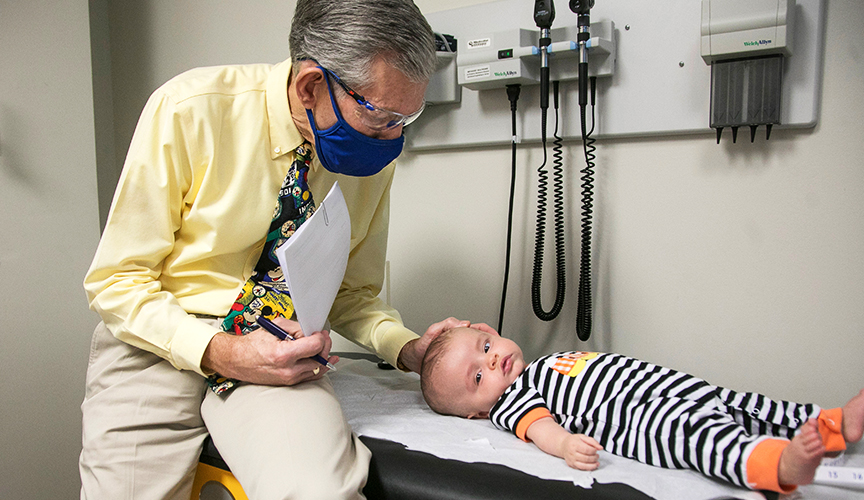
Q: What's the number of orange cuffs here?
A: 3